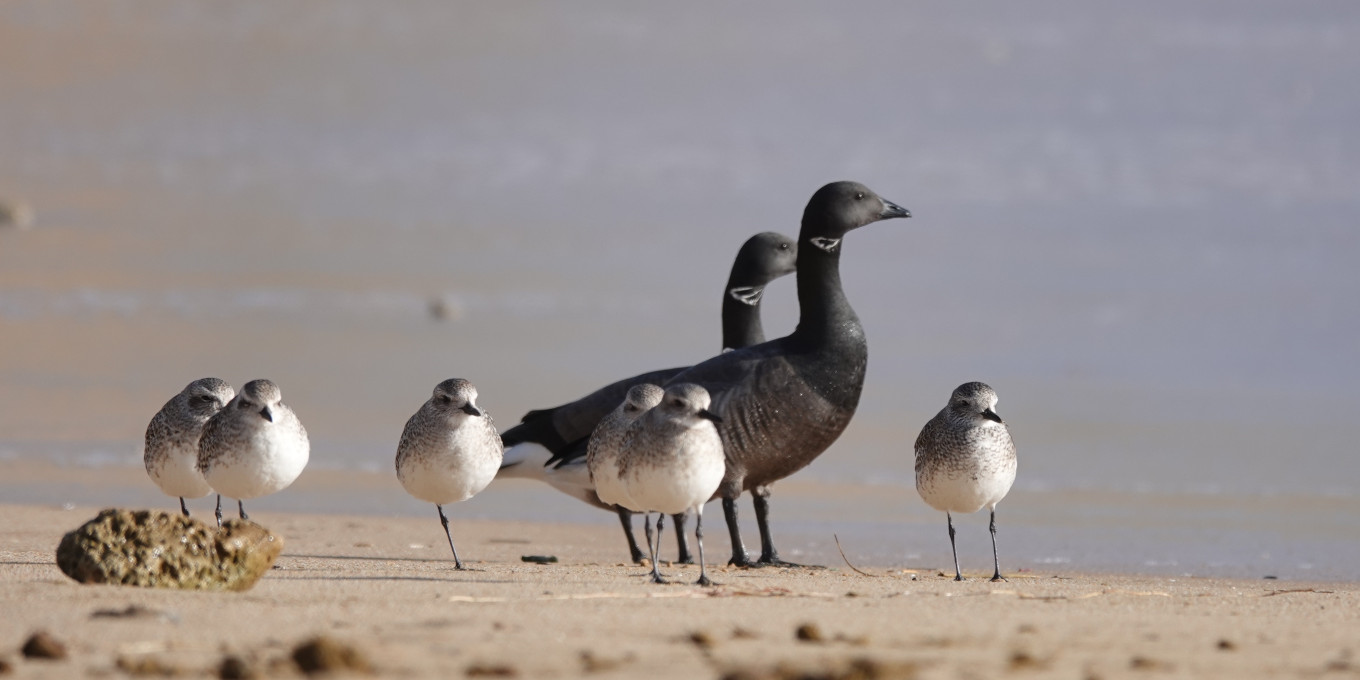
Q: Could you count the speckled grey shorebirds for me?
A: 6